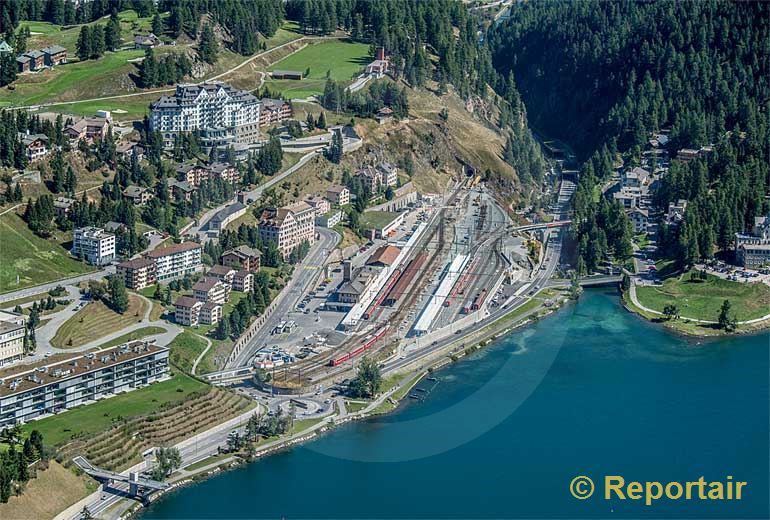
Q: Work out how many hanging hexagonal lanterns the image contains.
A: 0